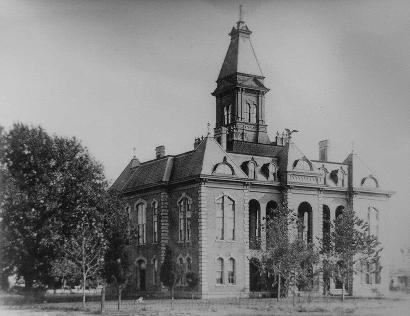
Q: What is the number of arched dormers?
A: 7